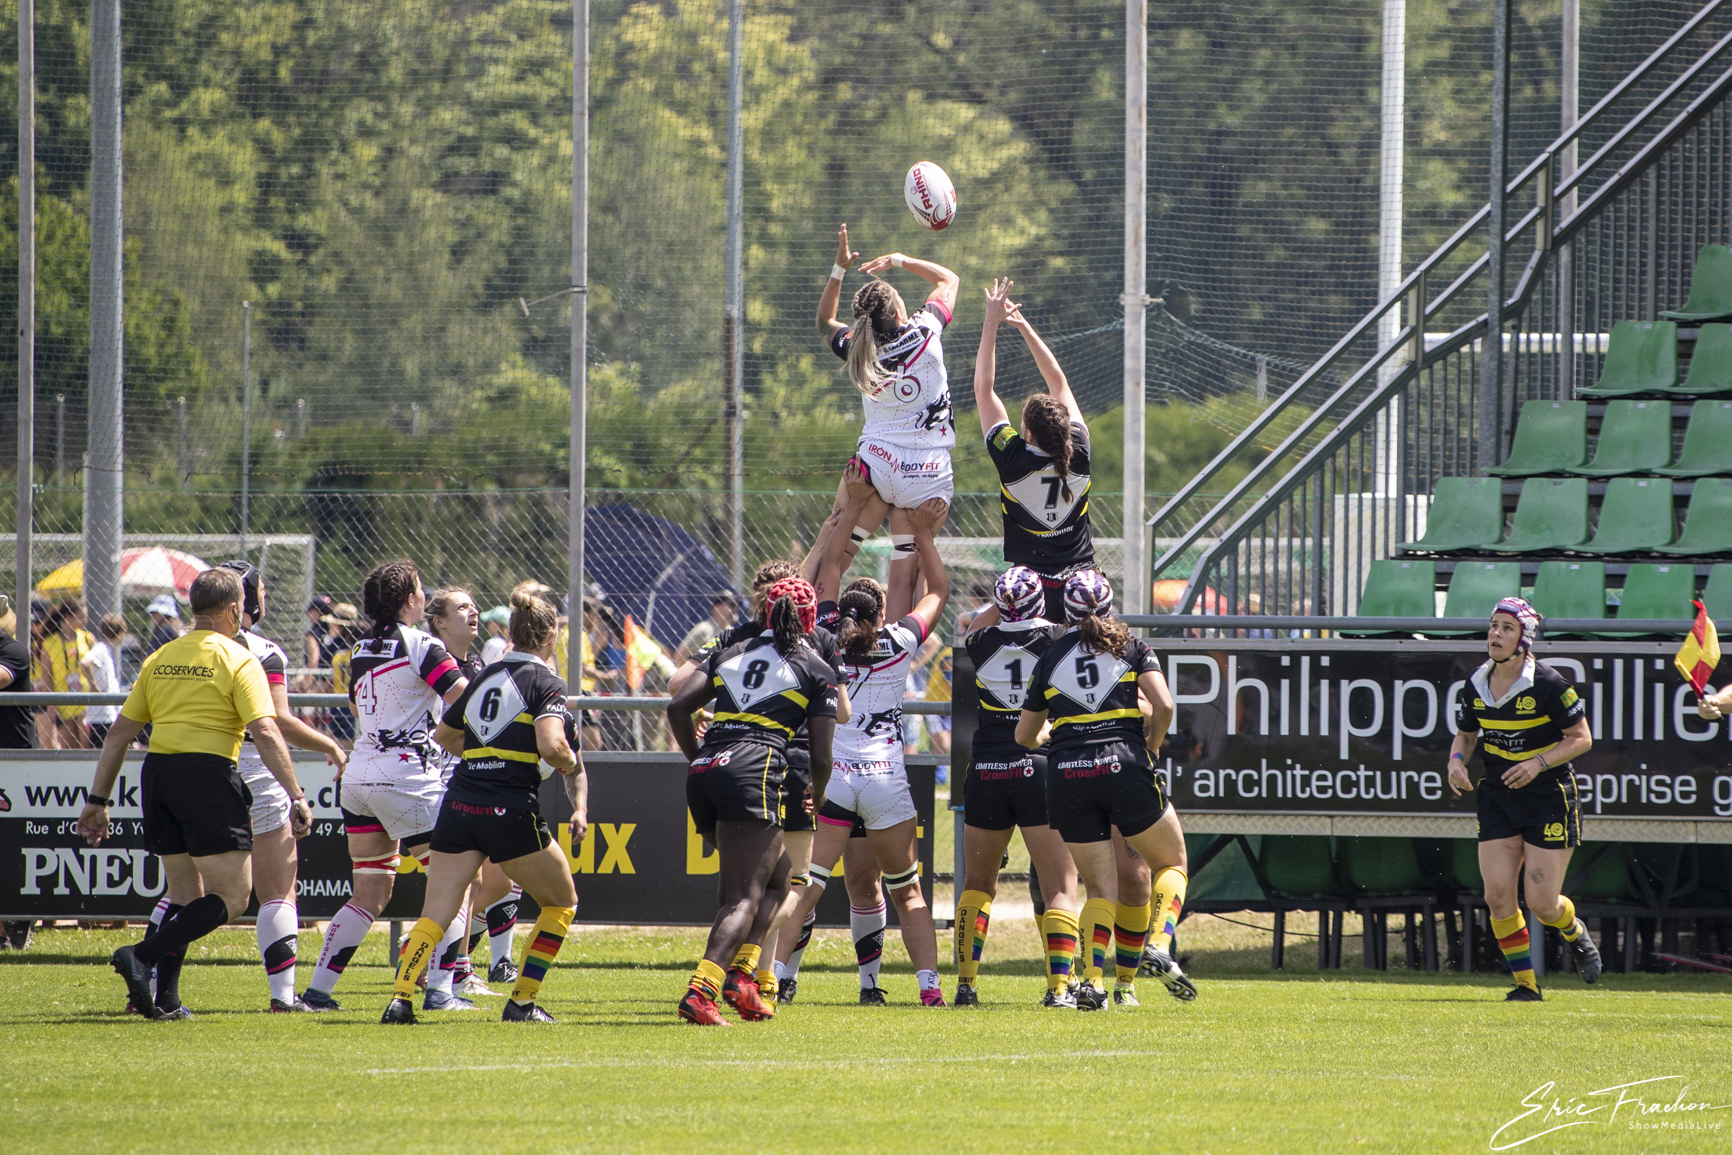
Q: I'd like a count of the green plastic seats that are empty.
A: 15